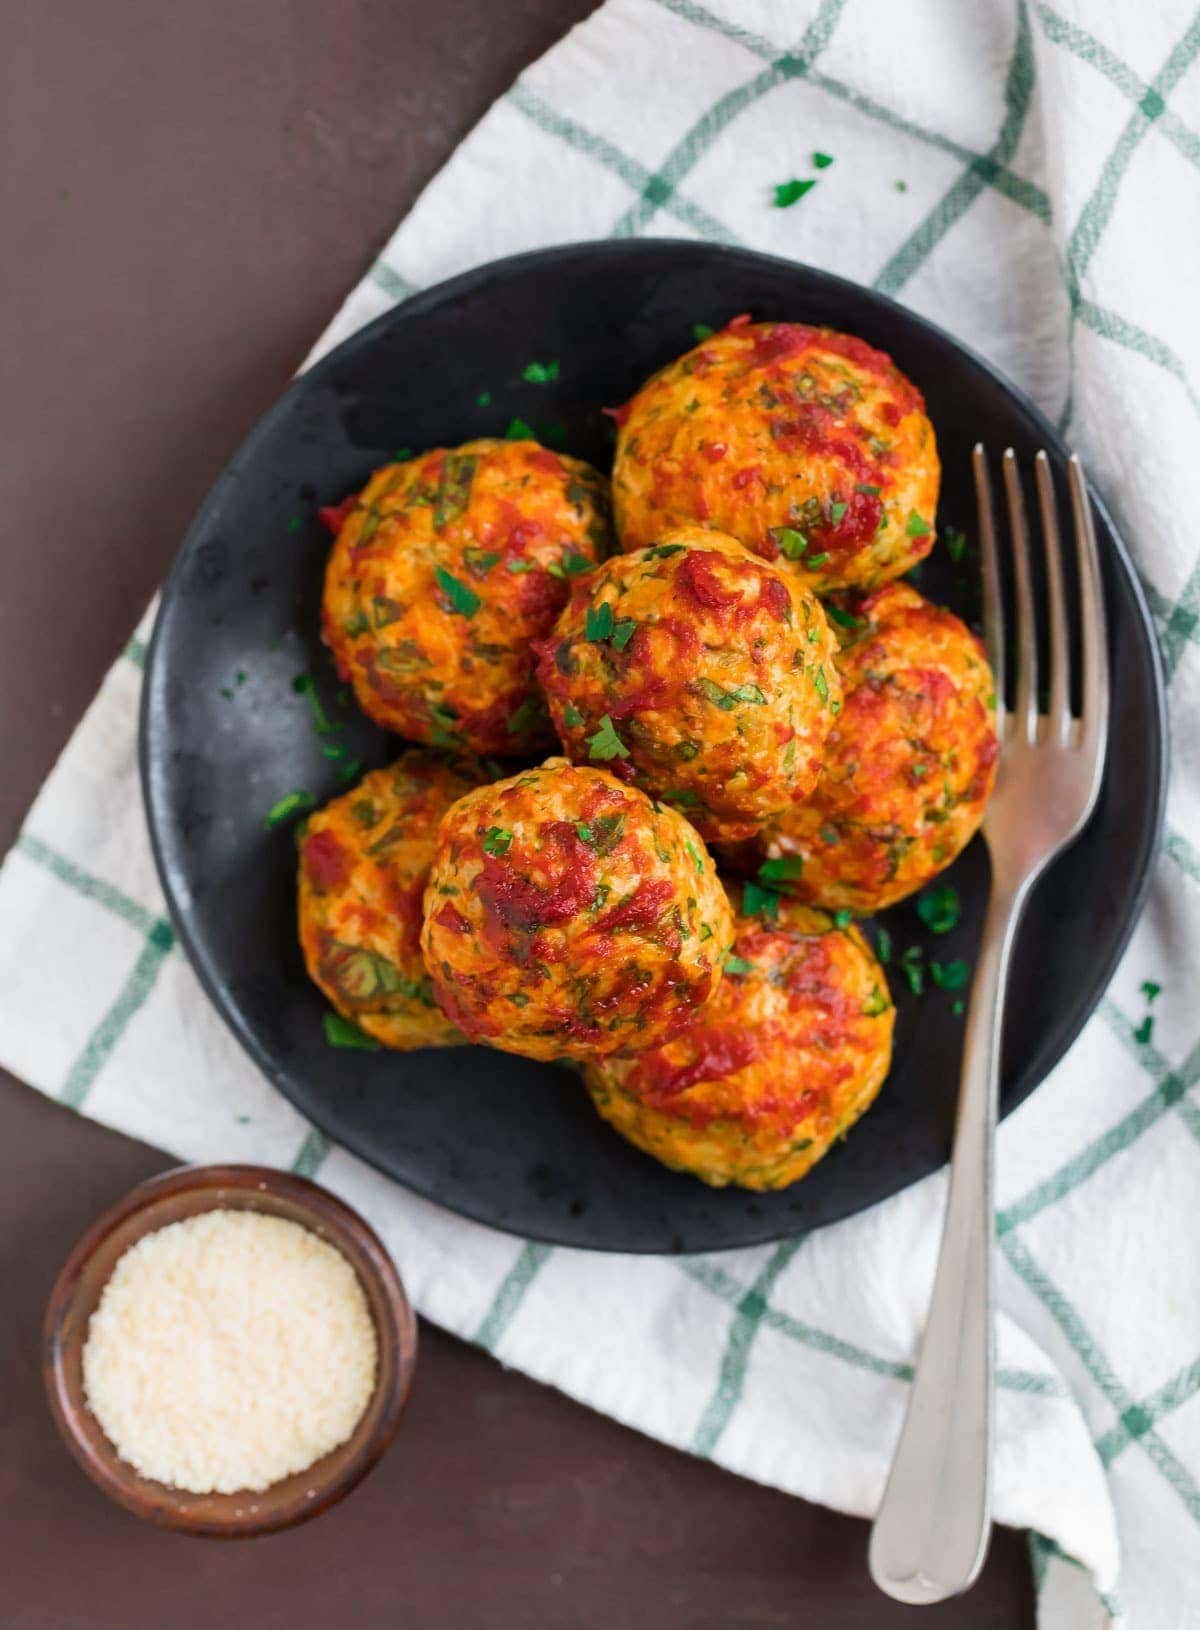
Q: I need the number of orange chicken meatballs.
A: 7